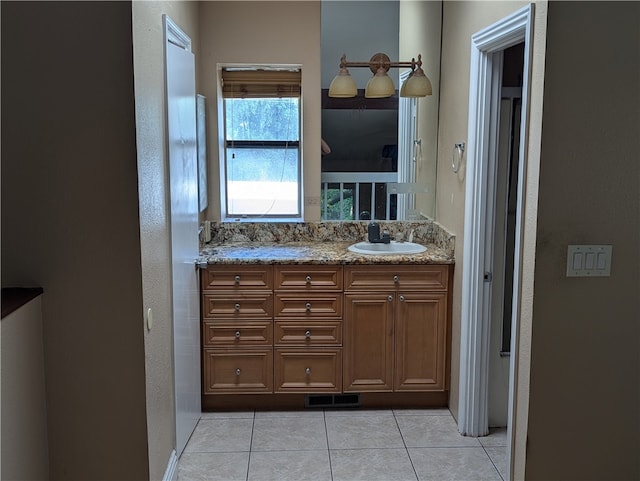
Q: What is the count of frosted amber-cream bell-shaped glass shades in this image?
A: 3